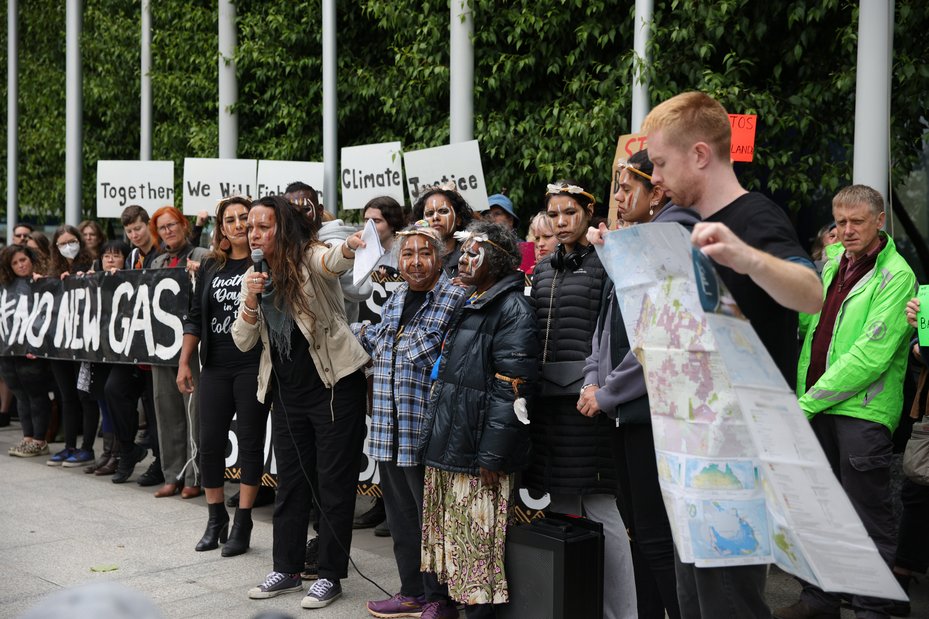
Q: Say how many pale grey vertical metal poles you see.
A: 8